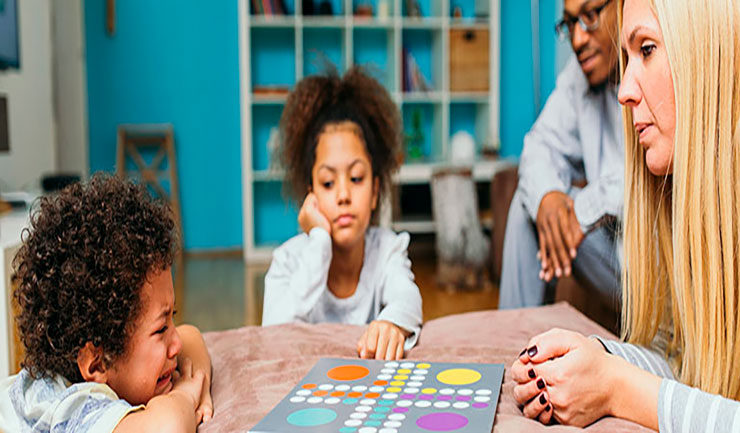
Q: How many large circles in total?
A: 4